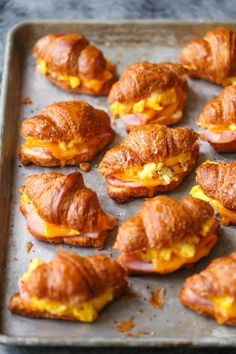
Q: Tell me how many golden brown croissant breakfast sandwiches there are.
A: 11